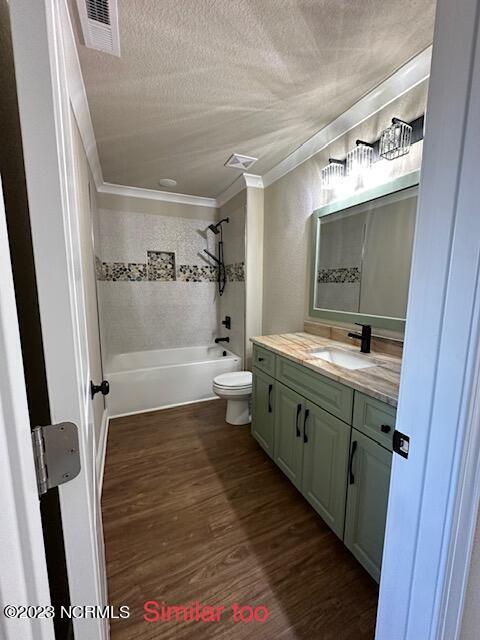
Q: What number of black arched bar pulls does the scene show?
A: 4